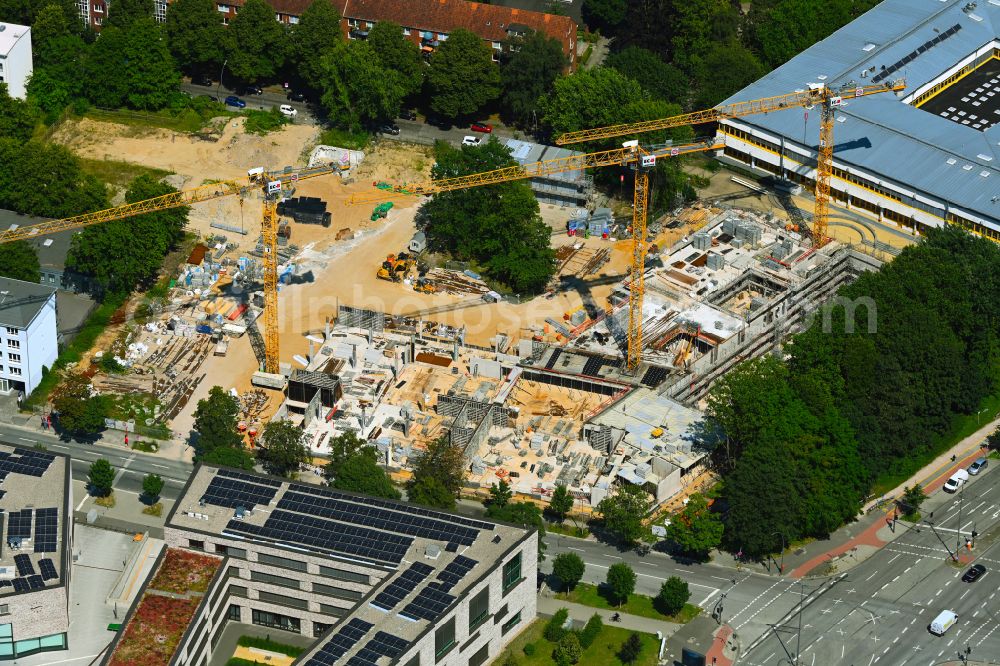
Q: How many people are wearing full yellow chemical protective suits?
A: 0